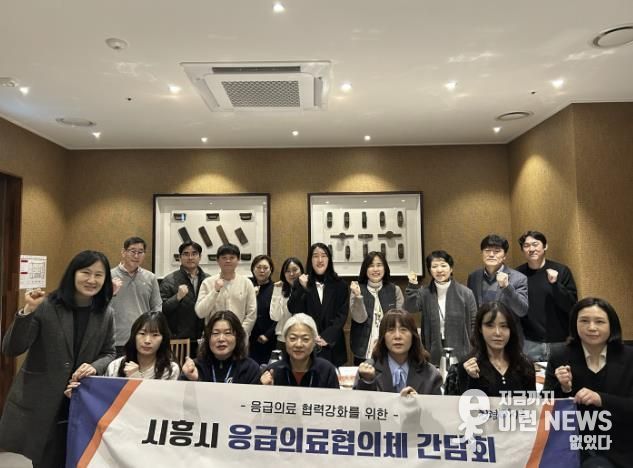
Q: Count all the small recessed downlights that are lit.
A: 11